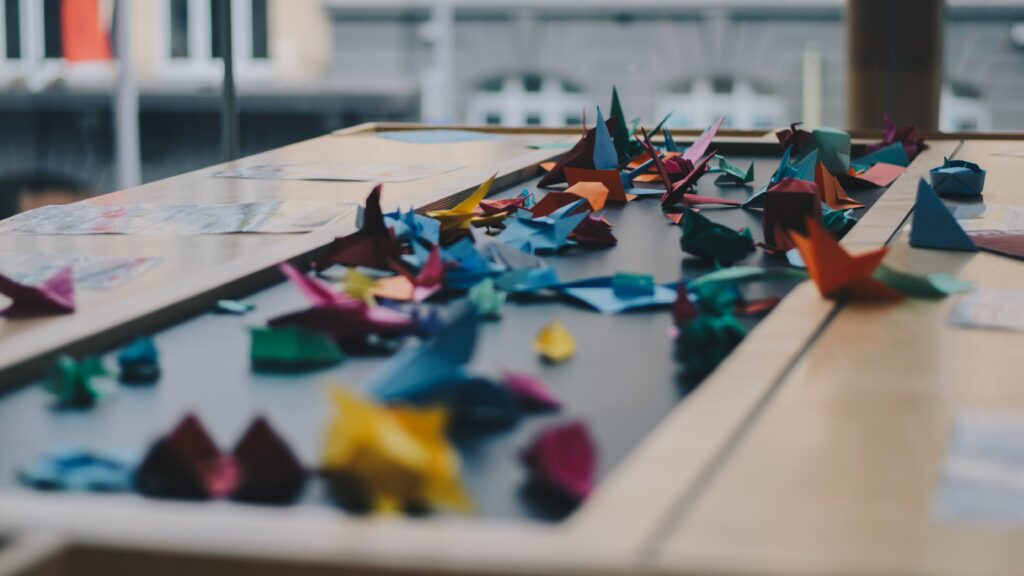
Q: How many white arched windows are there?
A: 3